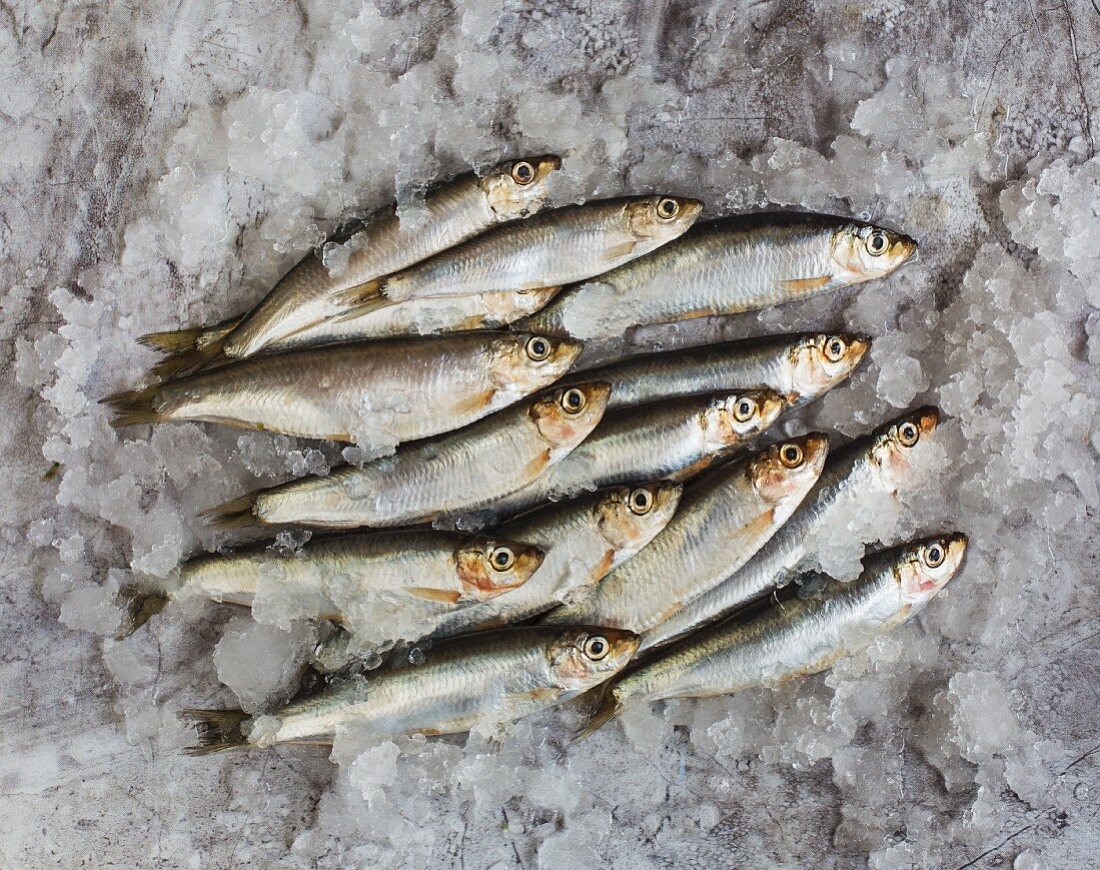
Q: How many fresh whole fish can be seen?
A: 14